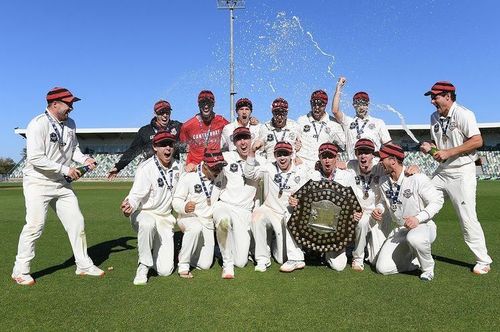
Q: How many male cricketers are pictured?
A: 15